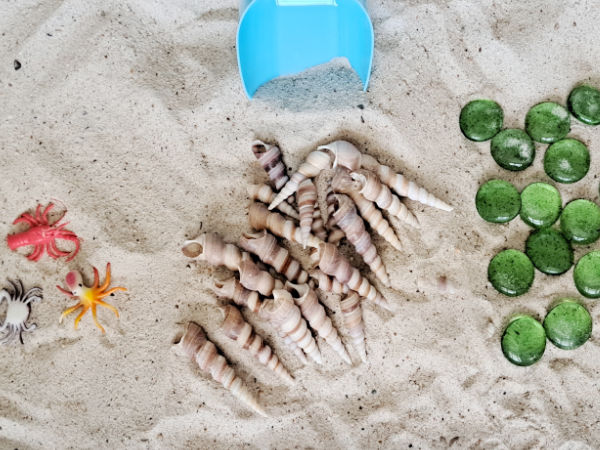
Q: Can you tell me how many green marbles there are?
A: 13